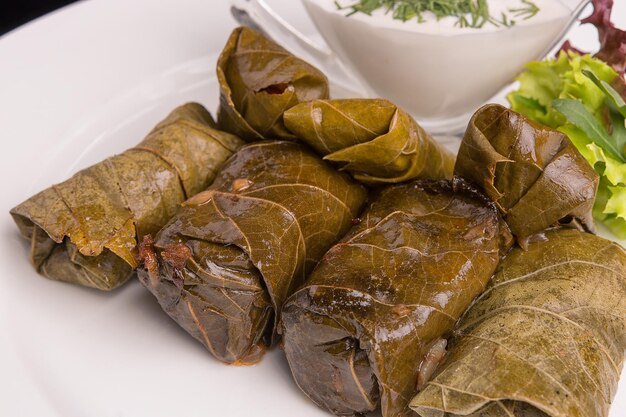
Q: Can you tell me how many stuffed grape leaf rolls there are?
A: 7